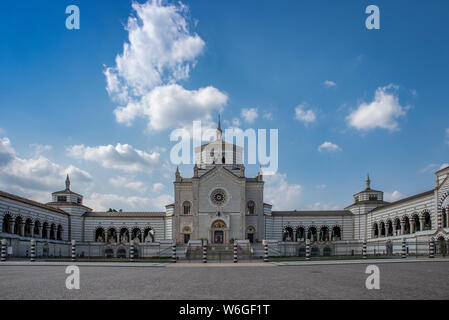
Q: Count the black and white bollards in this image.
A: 12